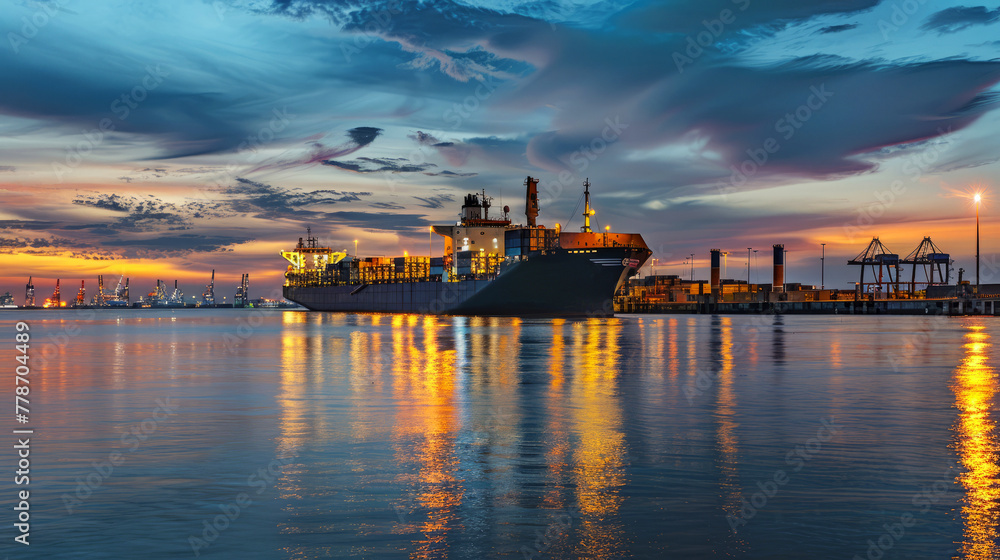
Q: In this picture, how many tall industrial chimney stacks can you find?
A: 2